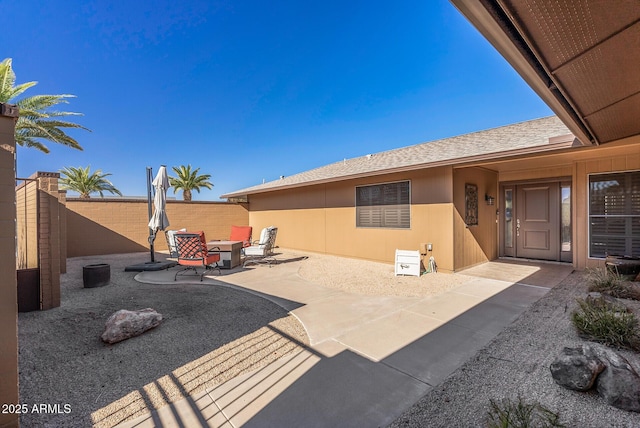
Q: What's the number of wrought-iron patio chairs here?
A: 4